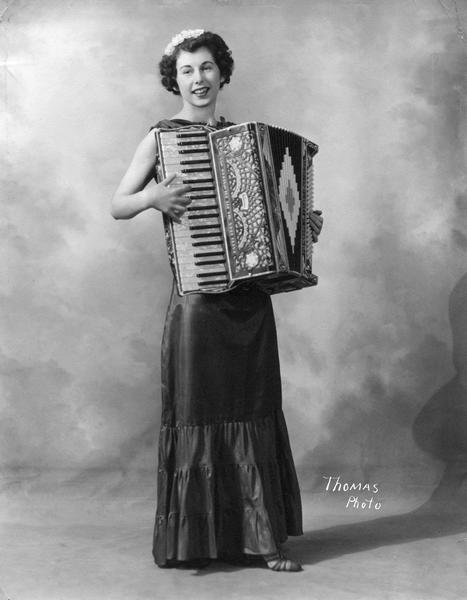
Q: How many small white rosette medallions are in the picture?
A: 2